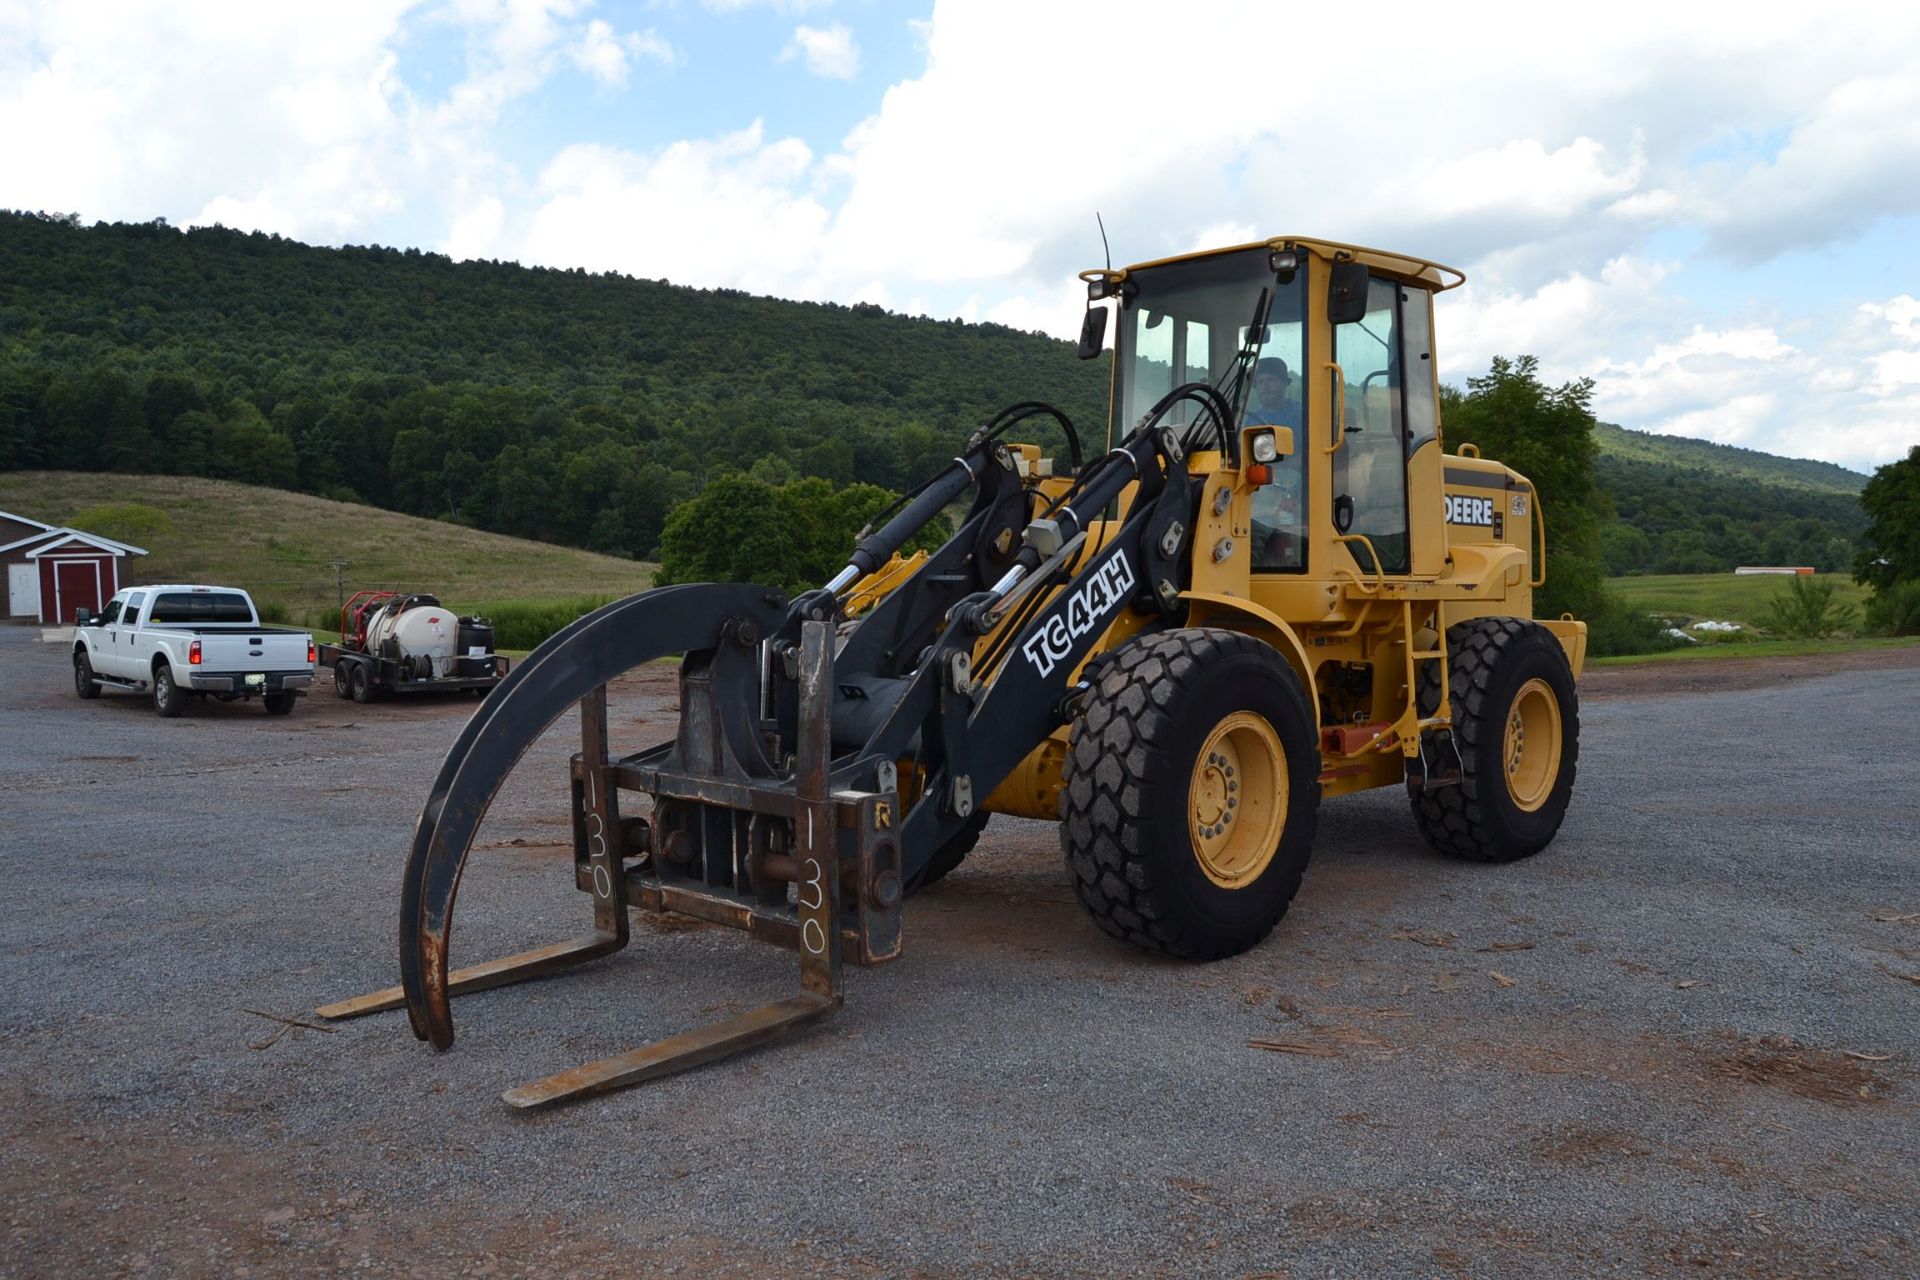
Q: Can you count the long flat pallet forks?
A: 2